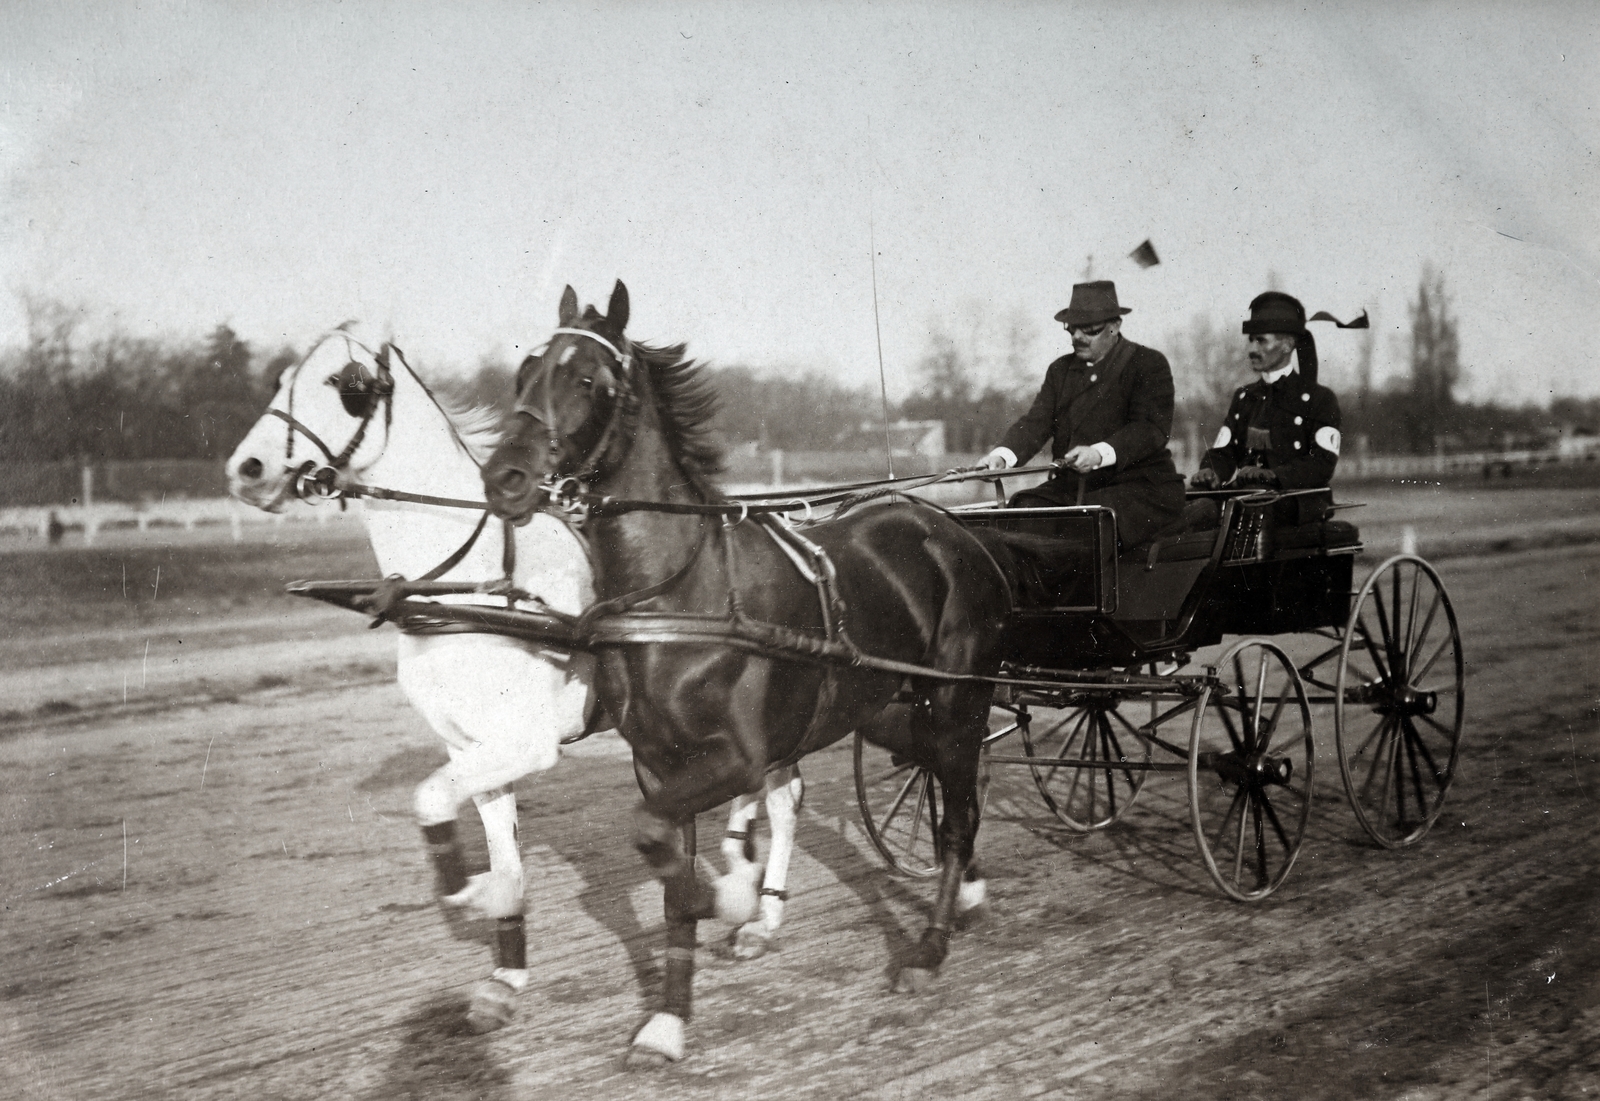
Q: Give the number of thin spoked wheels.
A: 4